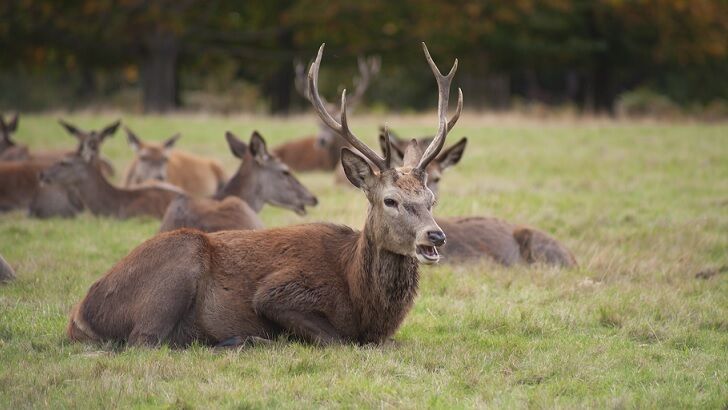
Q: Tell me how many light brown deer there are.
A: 1